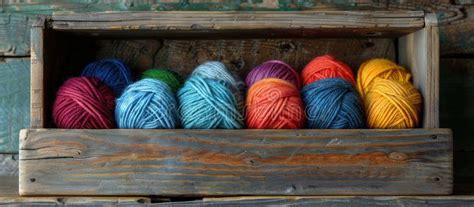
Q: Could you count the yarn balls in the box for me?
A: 12